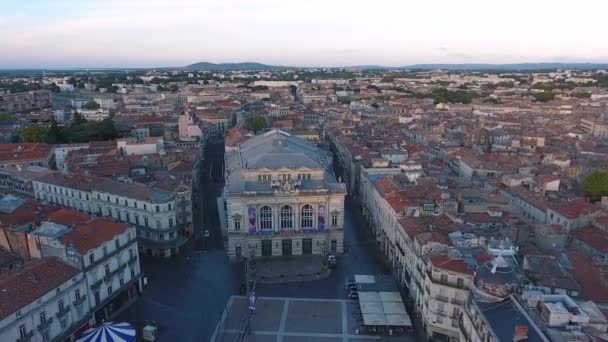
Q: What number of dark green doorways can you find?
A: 3